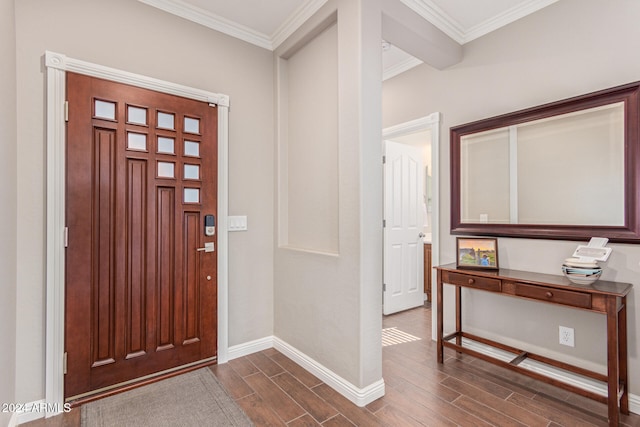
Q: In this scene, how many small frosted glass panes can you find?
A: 10